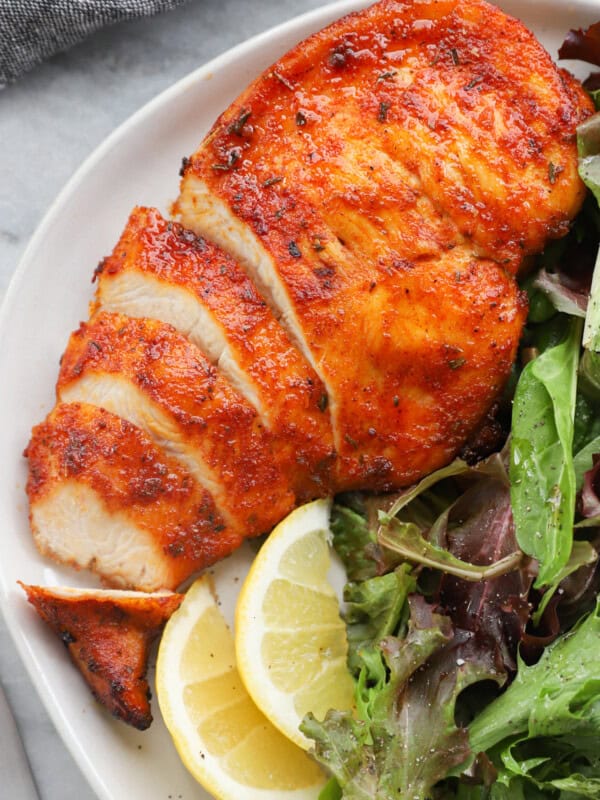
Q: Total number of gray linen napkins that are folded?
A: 1